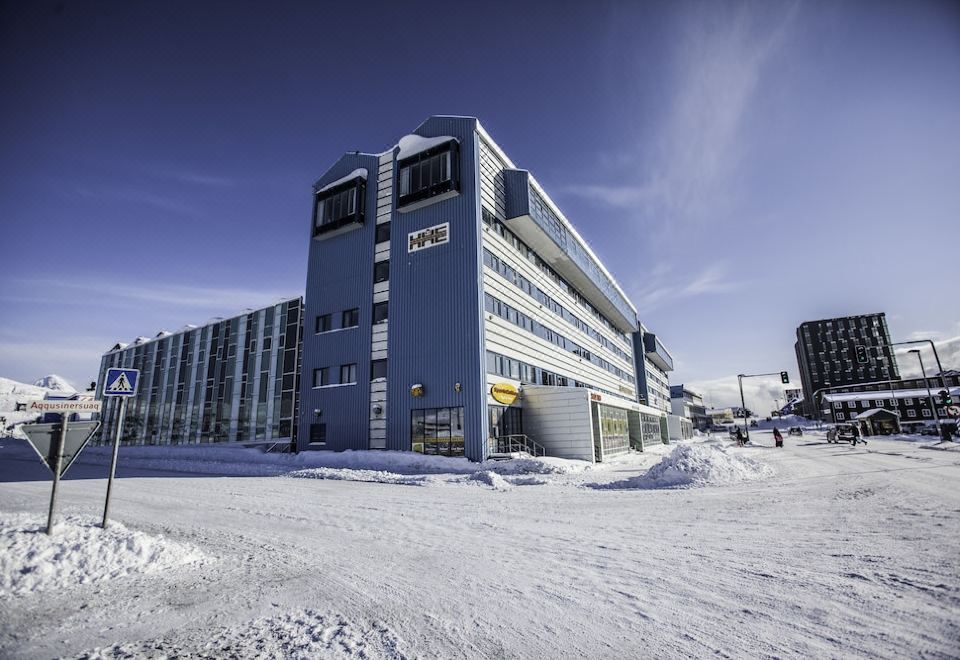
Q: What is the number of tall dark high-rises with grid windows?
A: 1